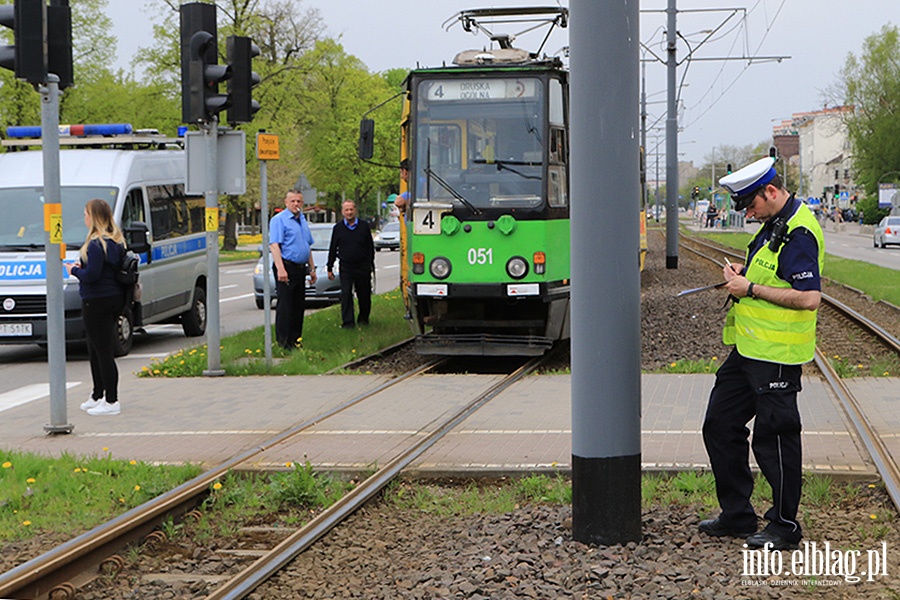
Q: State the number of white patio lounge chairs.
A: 0